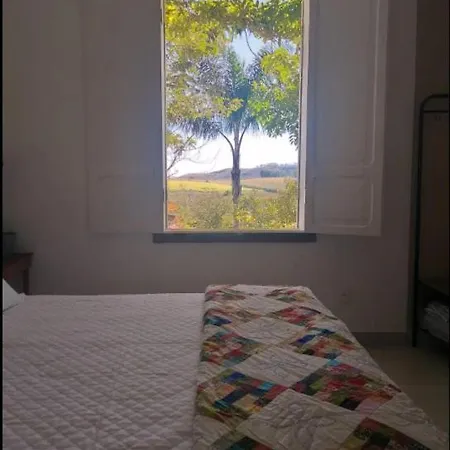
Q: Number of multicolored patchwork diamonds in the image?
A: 10